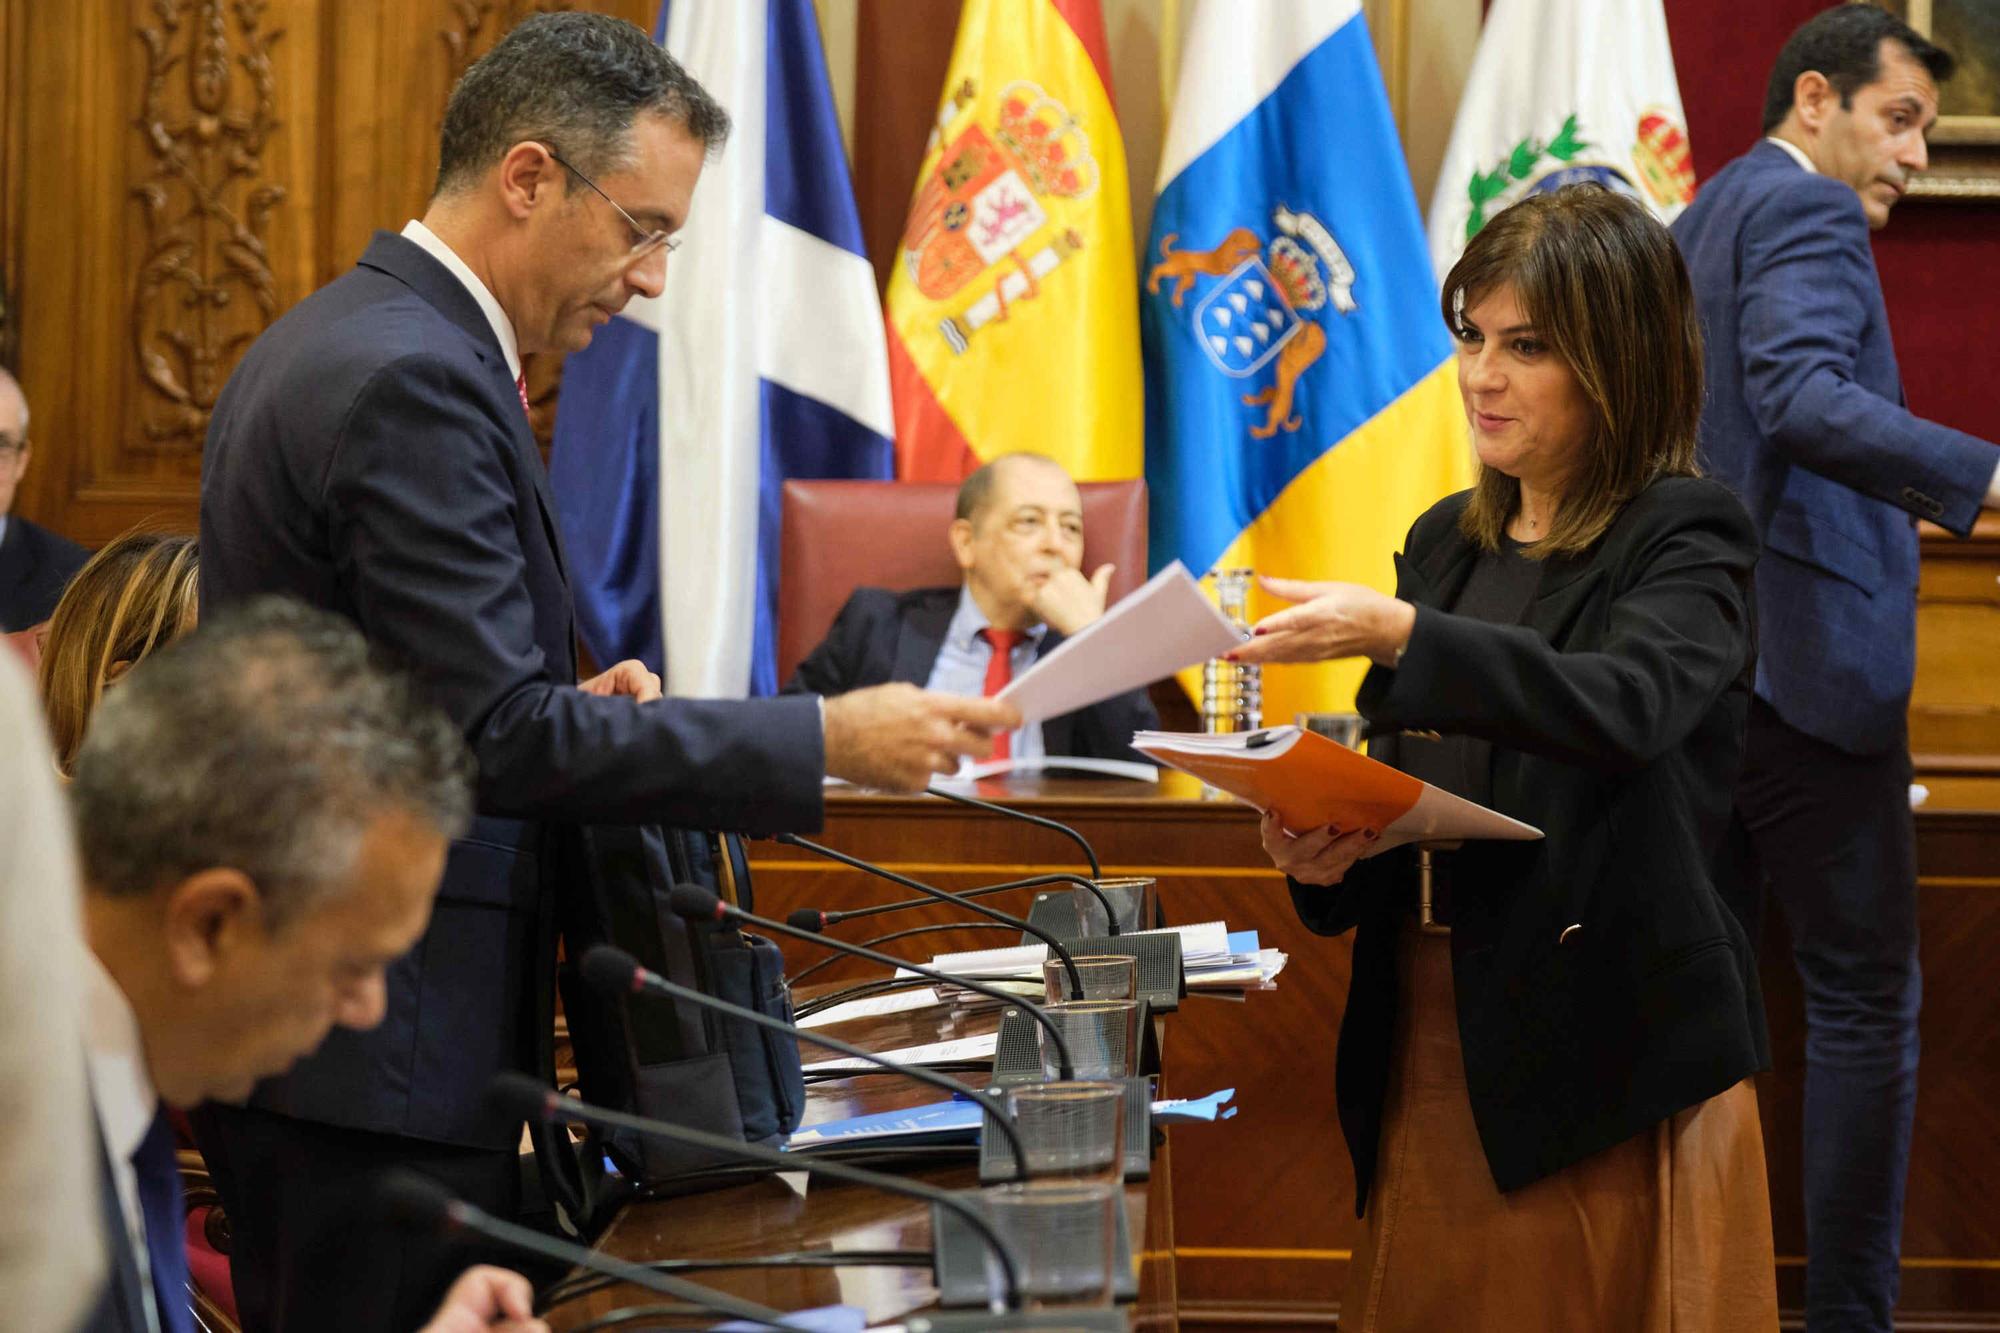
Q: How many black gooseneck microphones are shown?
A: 7